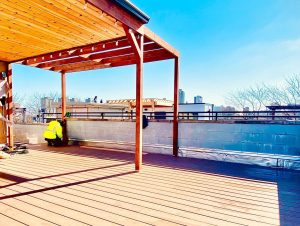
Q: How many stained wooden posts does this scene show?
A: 4